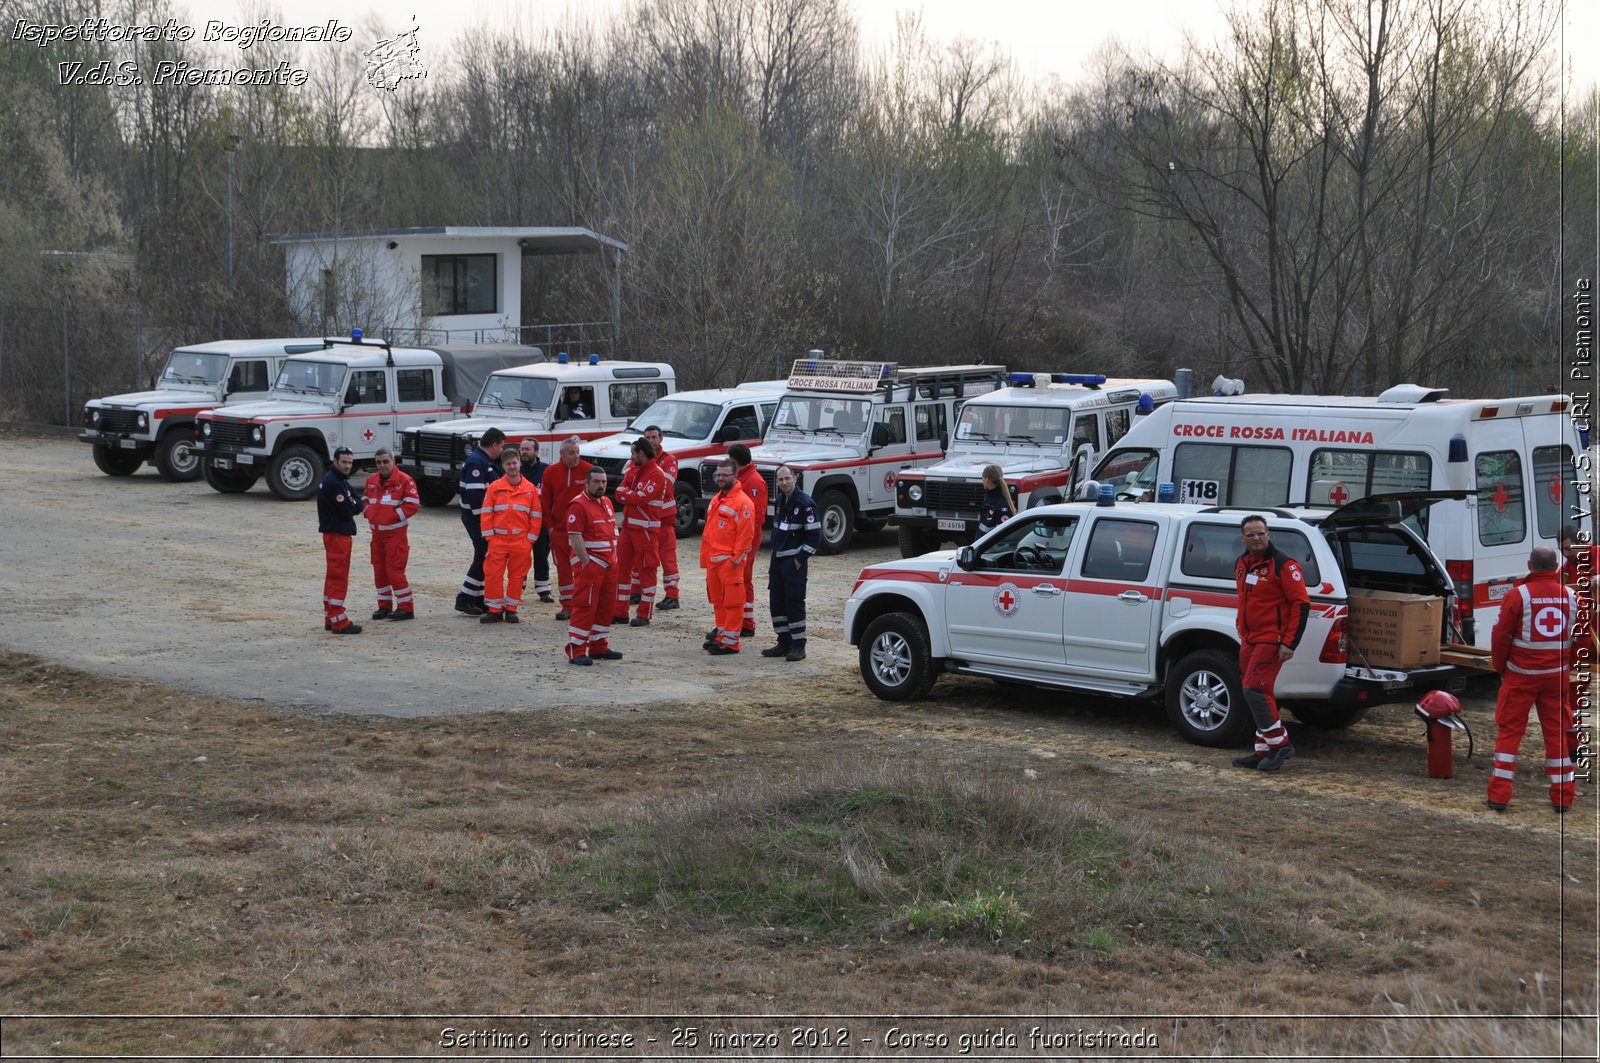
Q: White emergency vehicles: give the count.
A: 8